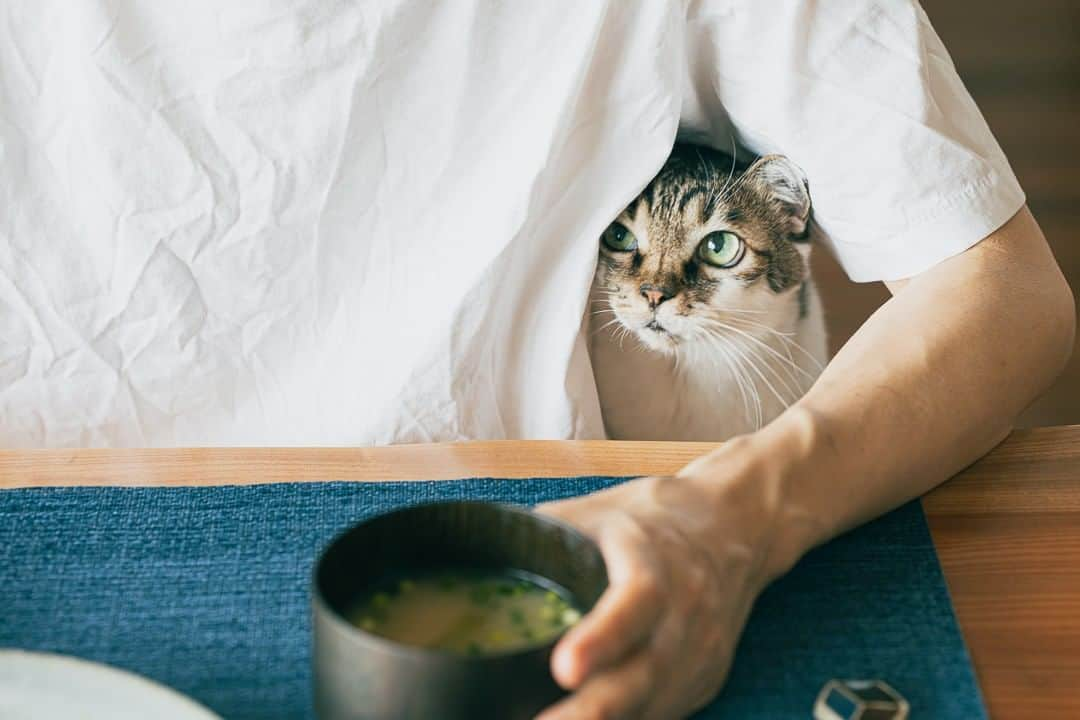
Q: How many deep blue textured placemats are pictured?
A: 1